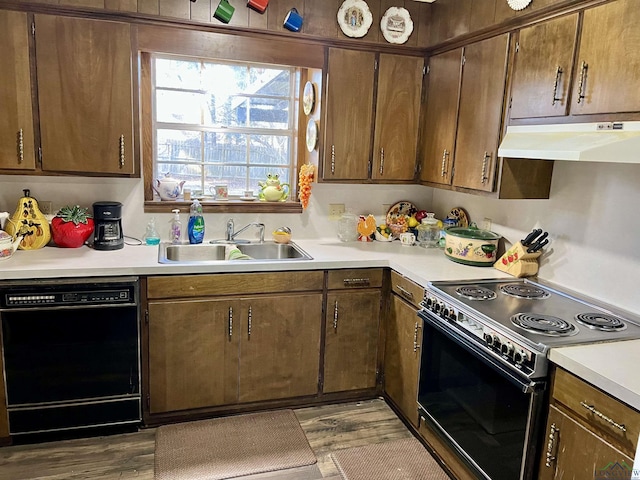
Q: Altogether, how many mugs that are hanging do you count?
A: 3